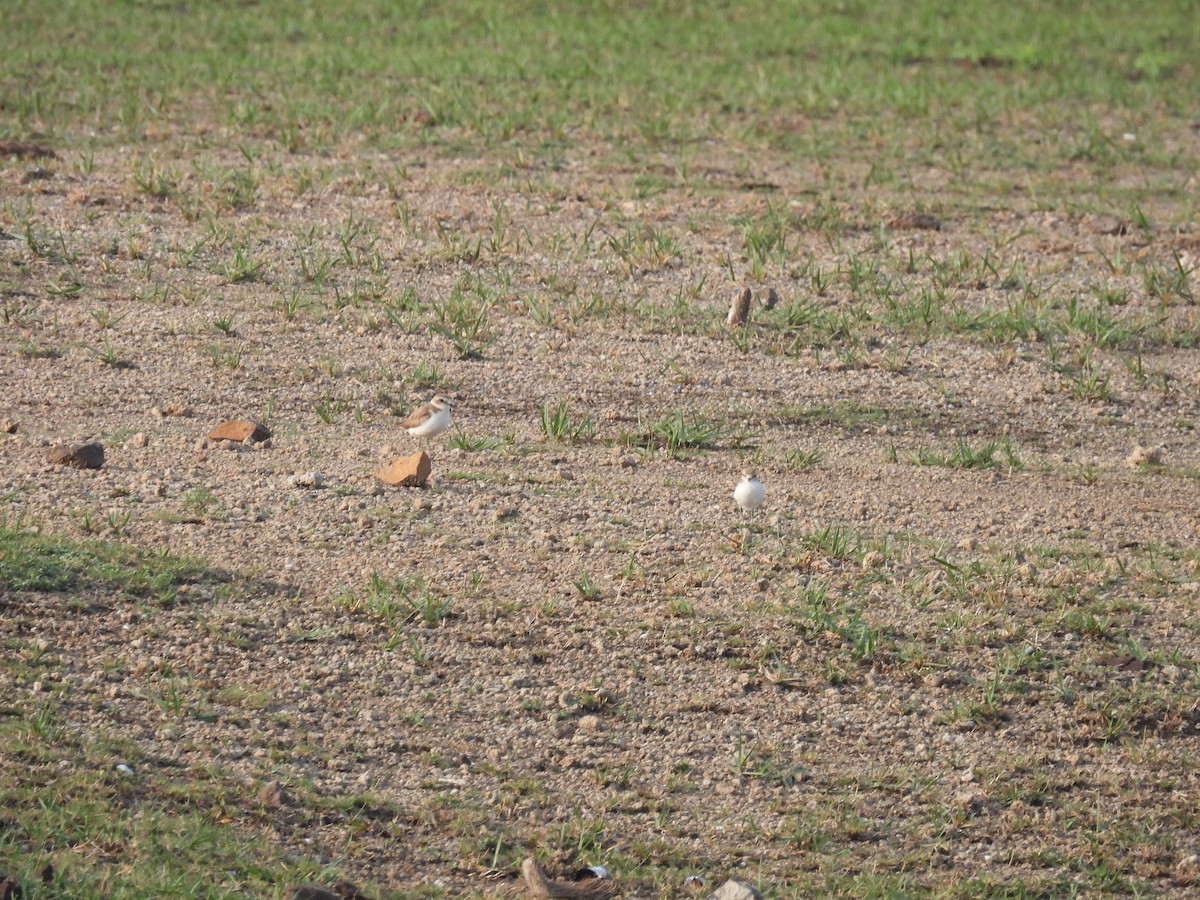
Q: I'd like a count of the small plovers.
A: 2